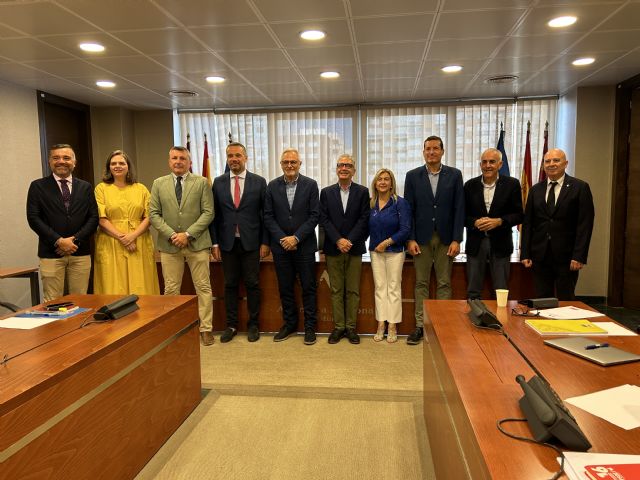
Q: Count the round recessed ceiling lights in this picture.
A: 8